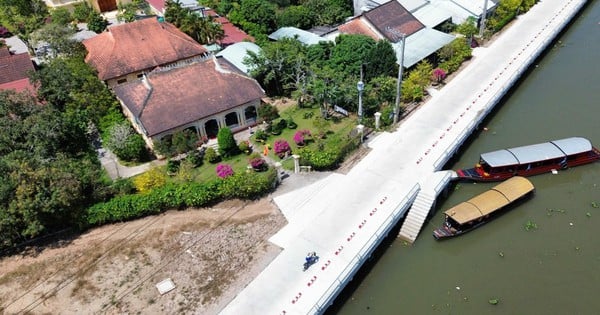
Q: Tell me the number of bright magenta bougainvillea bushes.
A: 5